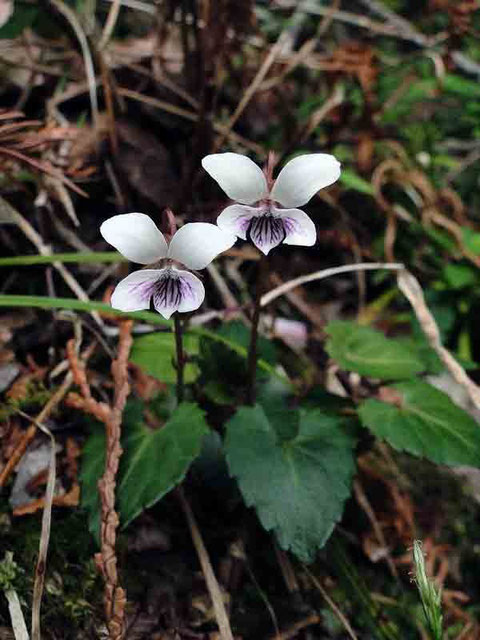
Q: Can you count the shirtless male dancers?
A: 0